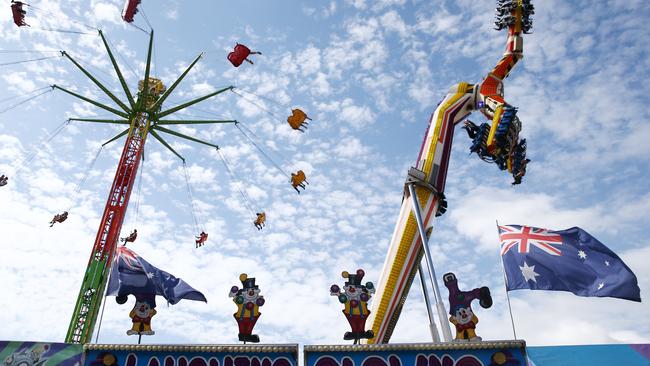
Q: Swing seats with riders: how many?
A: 10